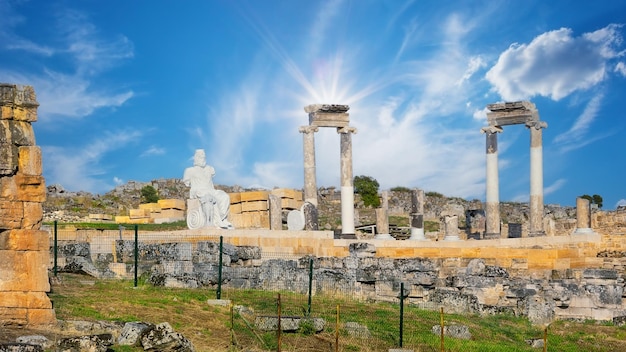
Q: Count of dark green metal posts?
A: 5